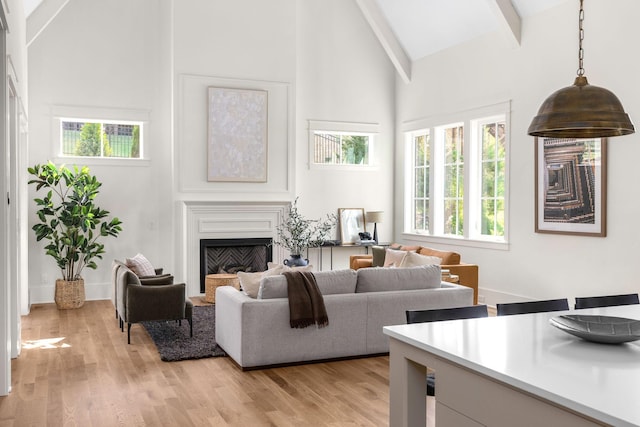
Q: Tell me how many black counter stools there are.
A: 3